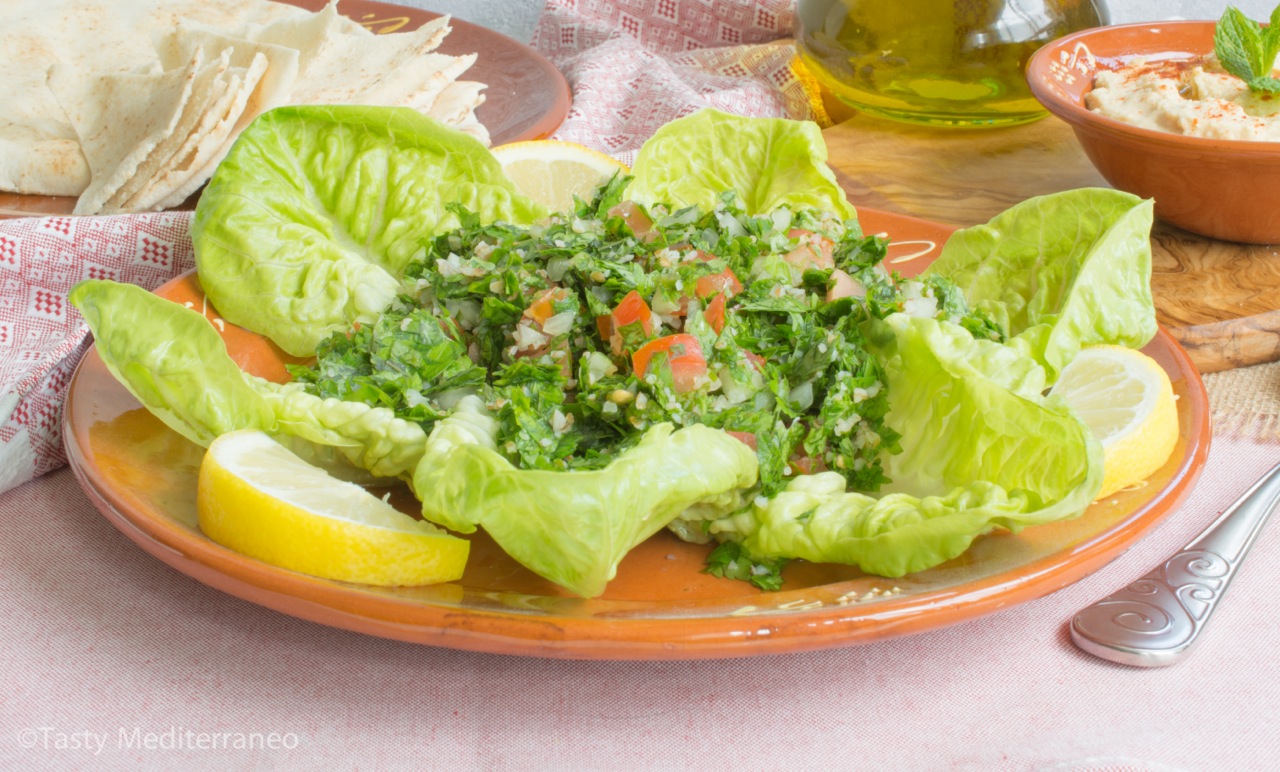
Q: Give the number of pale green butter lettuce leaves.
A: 6